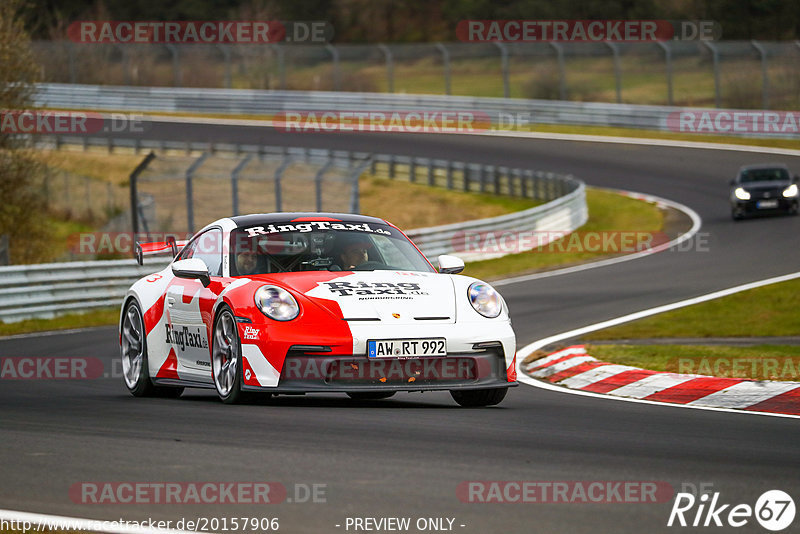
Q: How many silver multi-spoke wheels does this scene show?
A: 2